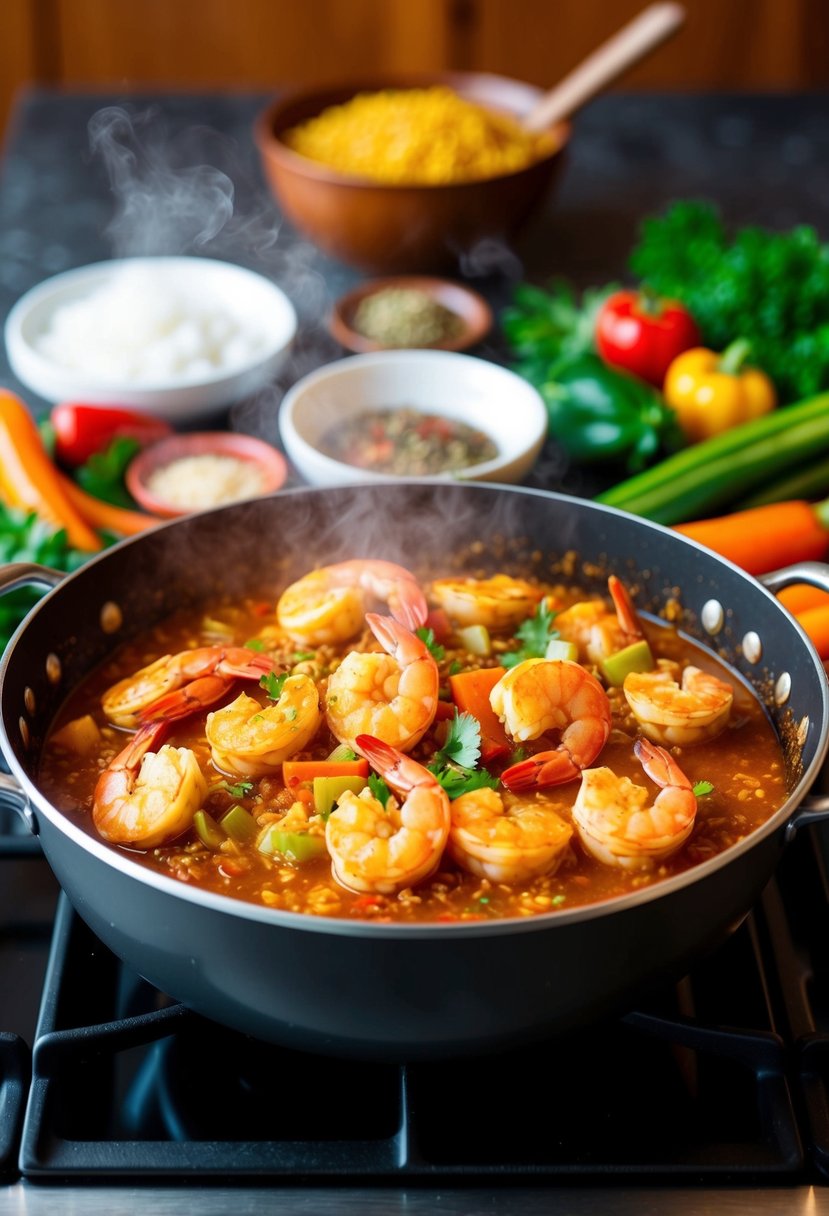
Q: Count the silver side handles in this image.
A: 2